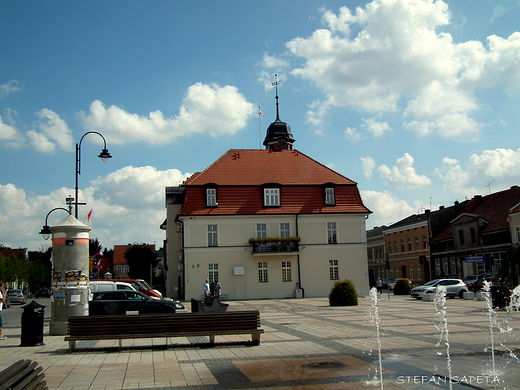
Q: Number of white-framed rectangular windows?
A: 11